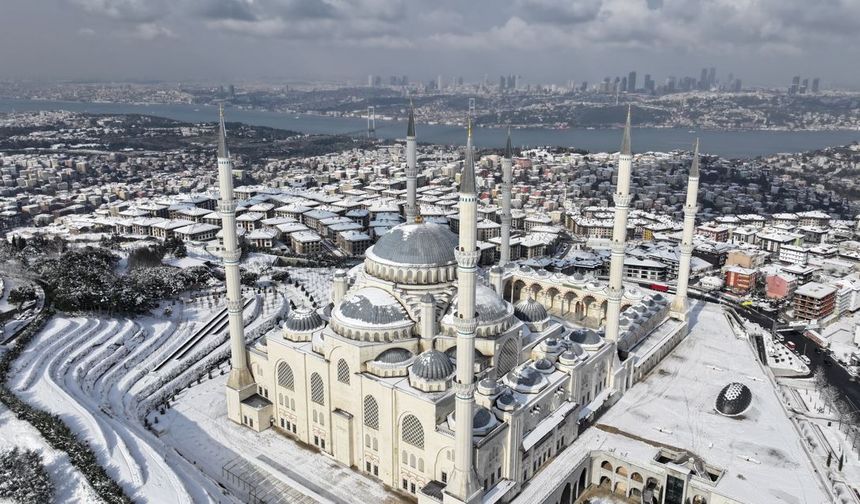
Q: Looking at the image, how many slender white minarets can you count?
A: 6